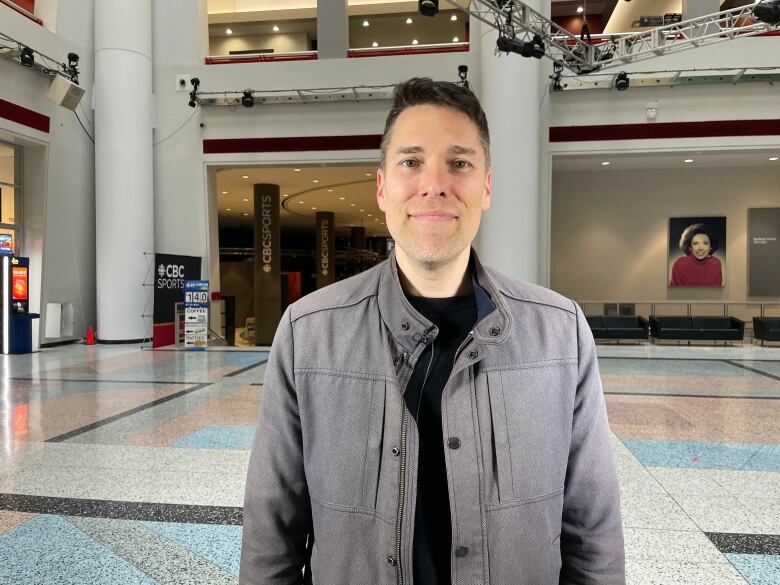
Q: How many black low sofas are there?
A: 3